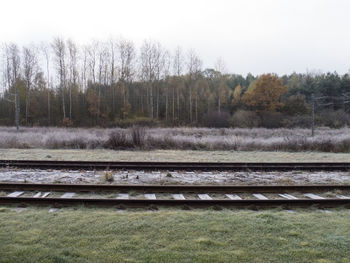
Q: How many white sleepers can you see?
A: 12